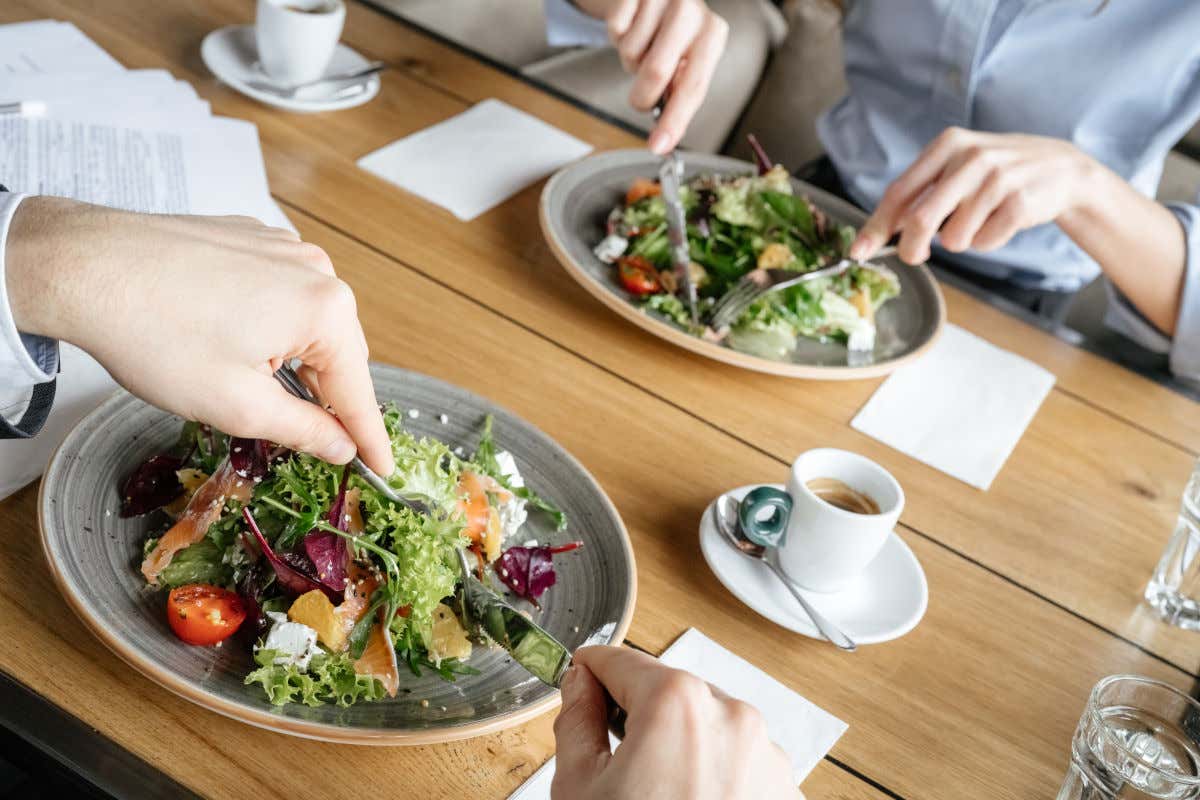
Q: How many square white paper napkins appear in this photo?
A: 3